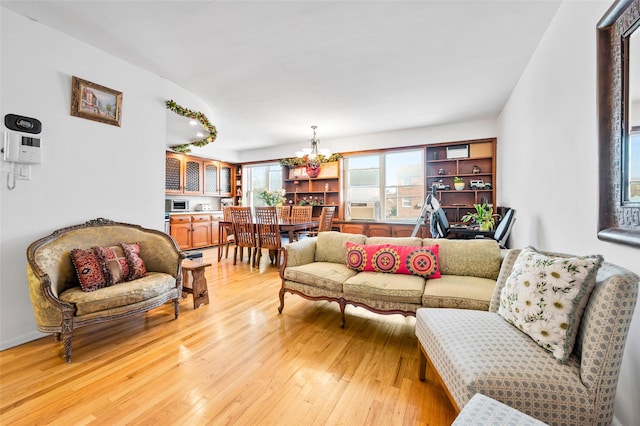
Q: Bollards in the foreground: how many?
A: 0